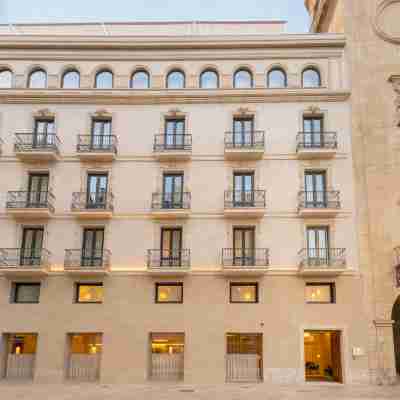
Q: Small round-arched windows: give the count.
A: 10